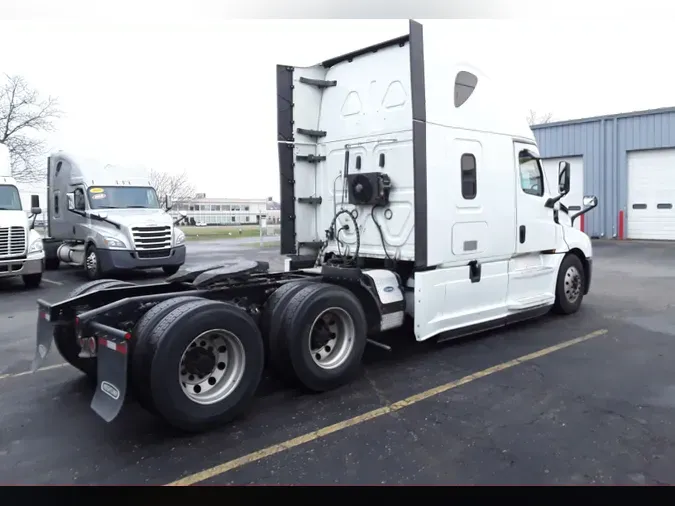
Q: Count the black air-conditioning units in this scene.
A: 1